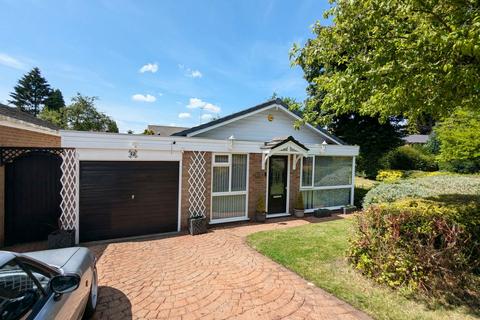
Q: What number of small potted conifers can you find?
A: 2